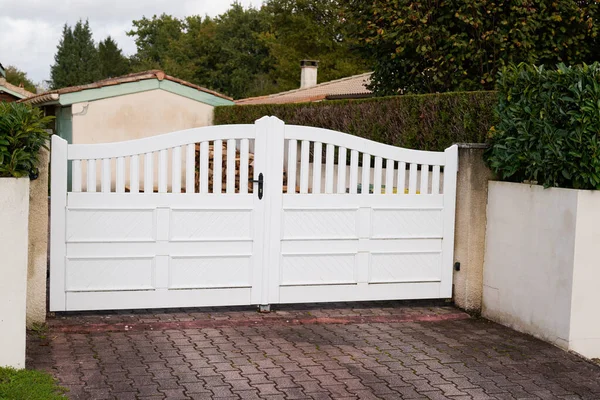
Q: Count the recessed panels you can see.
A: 8